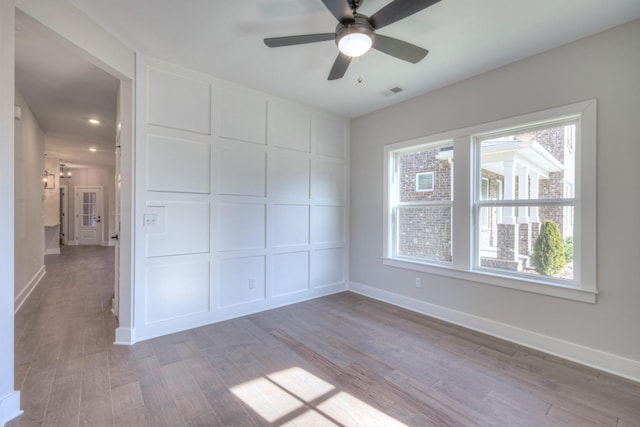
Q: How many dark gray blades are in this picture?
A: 5